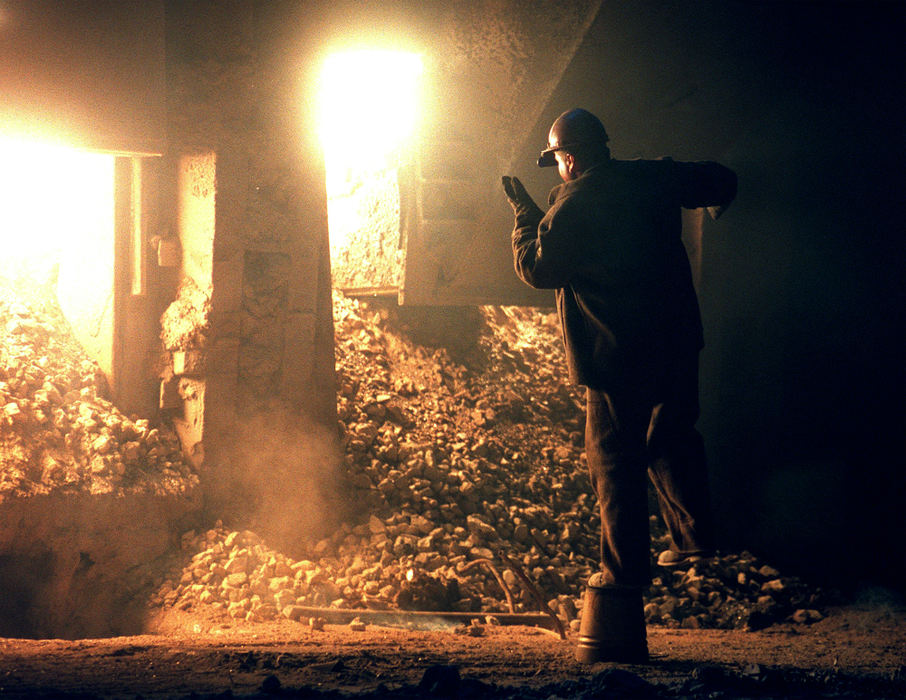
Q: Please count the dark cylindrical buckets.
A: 1